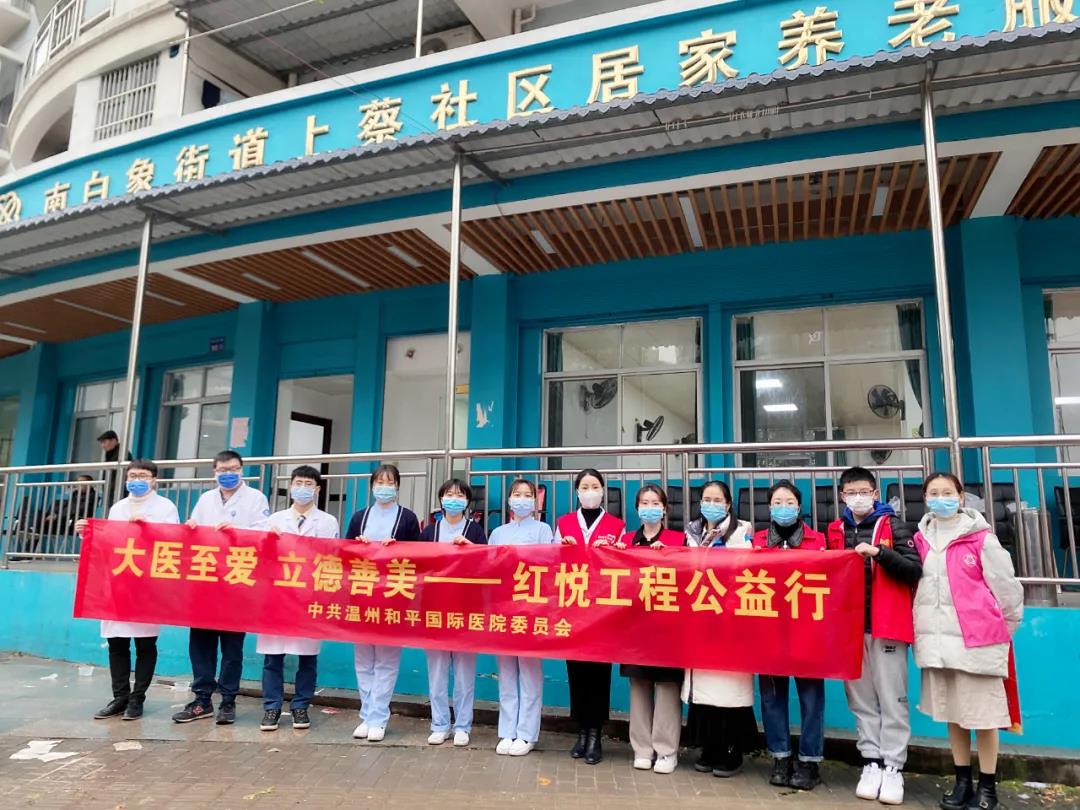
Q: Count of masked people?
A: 12